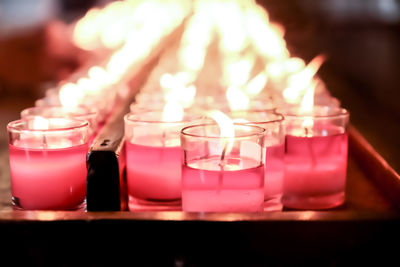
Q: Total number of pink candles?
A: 5